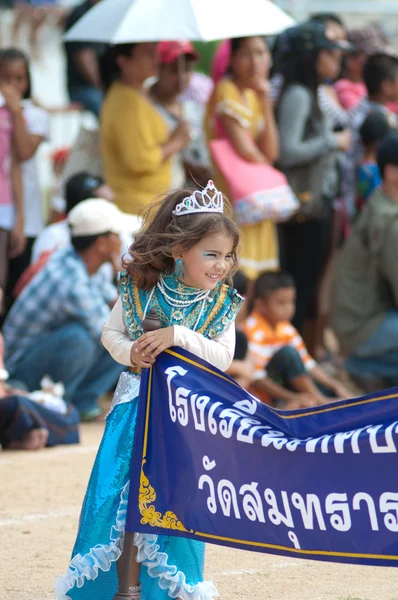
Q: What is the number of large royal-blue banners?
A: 1